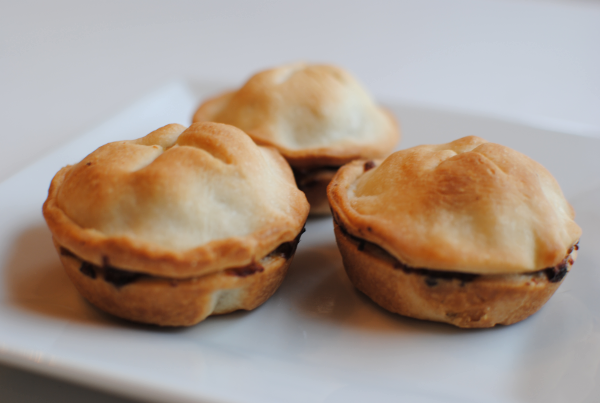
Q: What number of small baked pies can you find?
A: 3